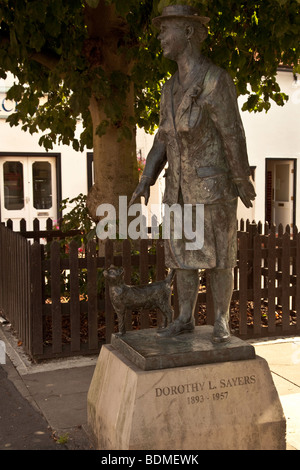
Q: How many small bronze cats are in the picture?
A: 1